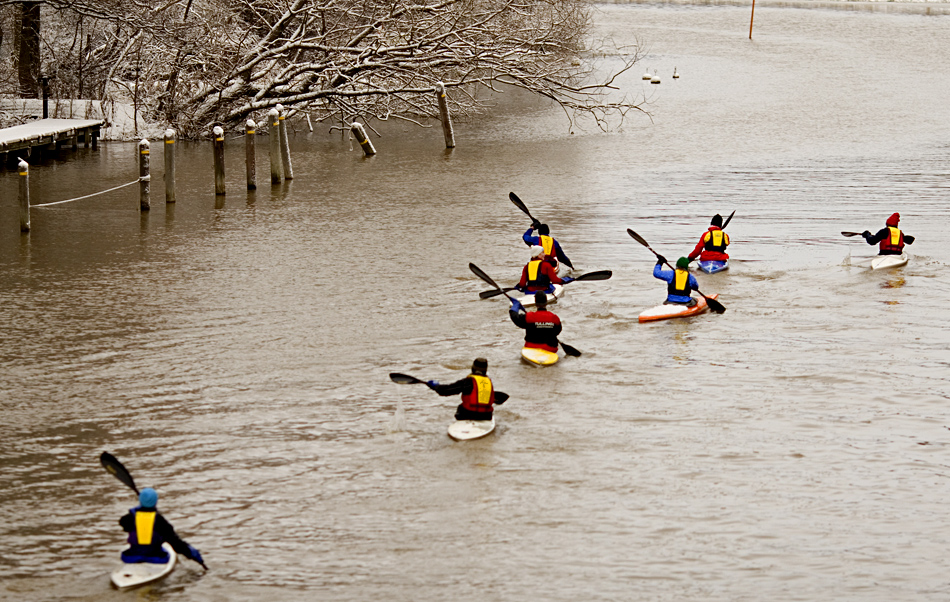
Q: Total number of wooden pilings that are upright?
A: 8